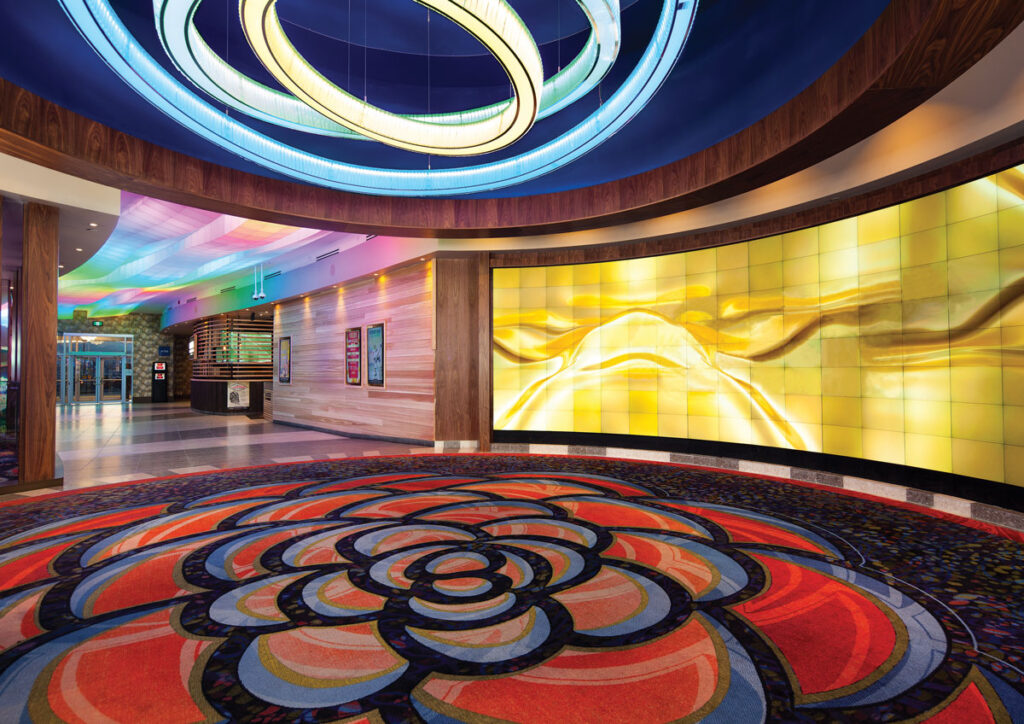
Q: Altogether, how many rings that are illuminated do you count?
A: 3